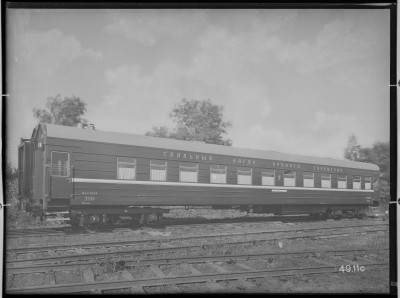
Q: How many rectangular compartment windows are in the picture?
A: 12